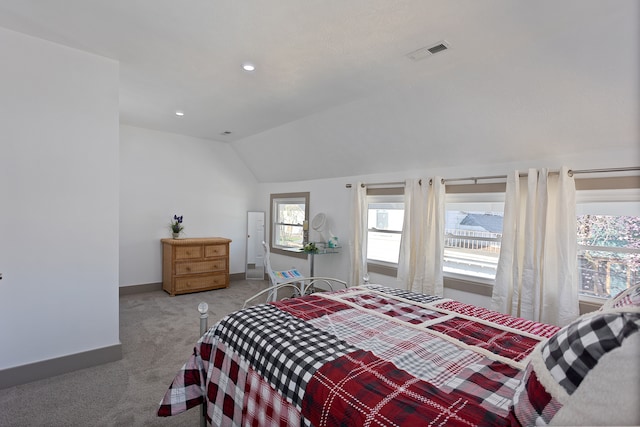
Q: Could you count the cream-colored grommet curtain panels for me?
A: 3